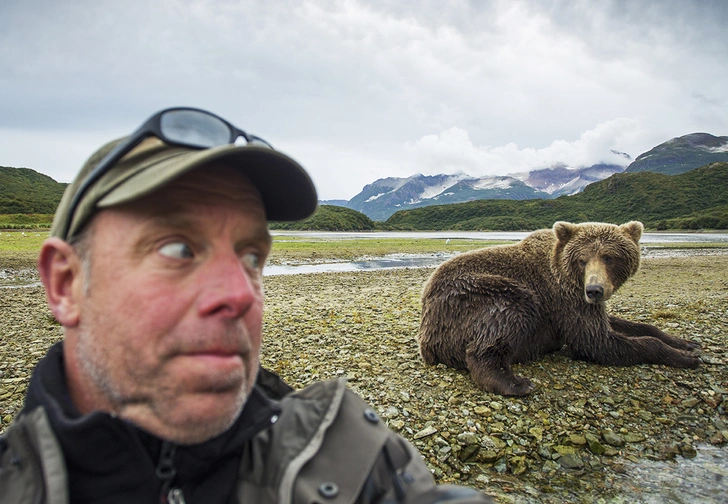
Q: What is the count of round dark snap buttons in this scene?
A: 2